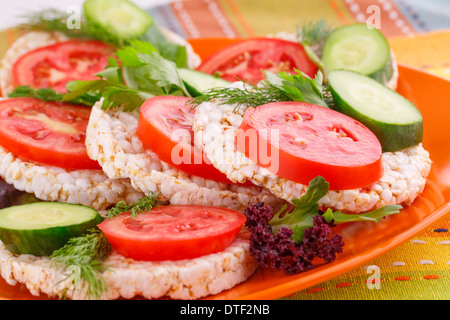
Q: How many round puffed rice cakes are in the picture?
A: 6